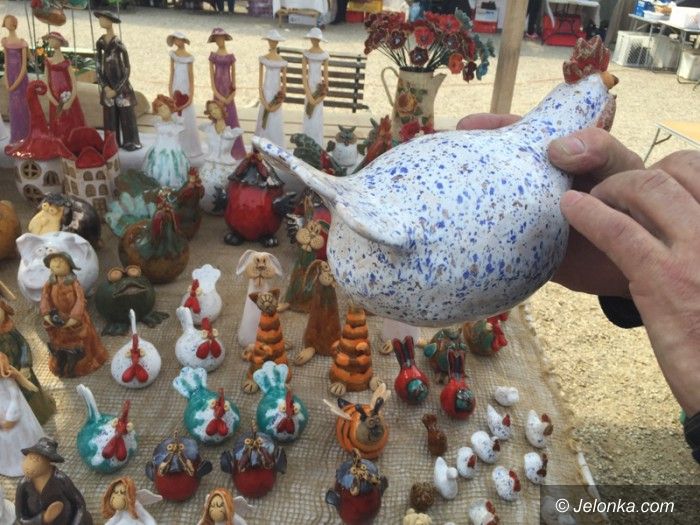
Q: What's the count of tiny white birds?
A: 9